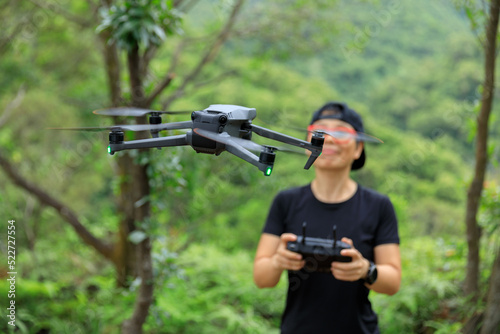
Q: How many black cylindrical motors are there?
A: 4